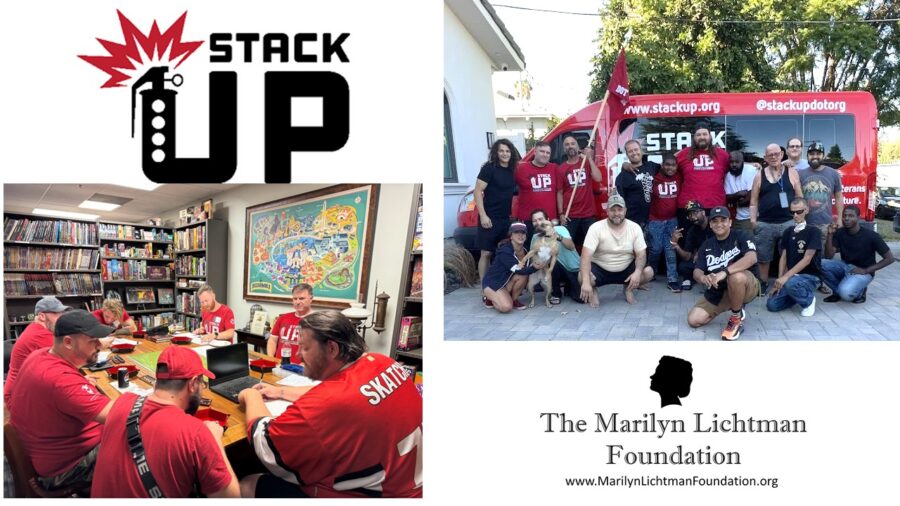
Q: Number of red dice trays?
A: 6